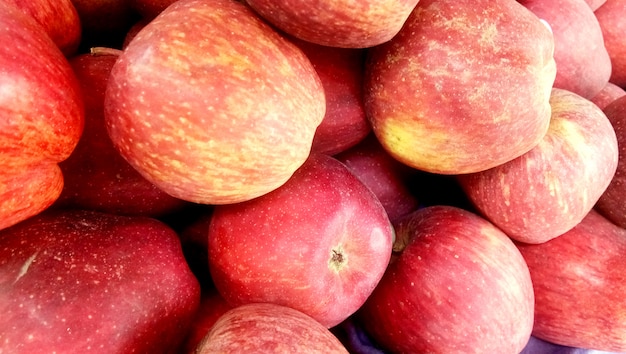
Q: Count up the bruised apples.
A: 0